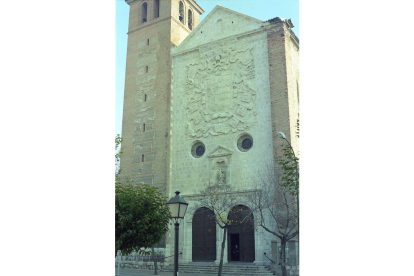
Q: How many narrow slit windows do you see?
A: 5